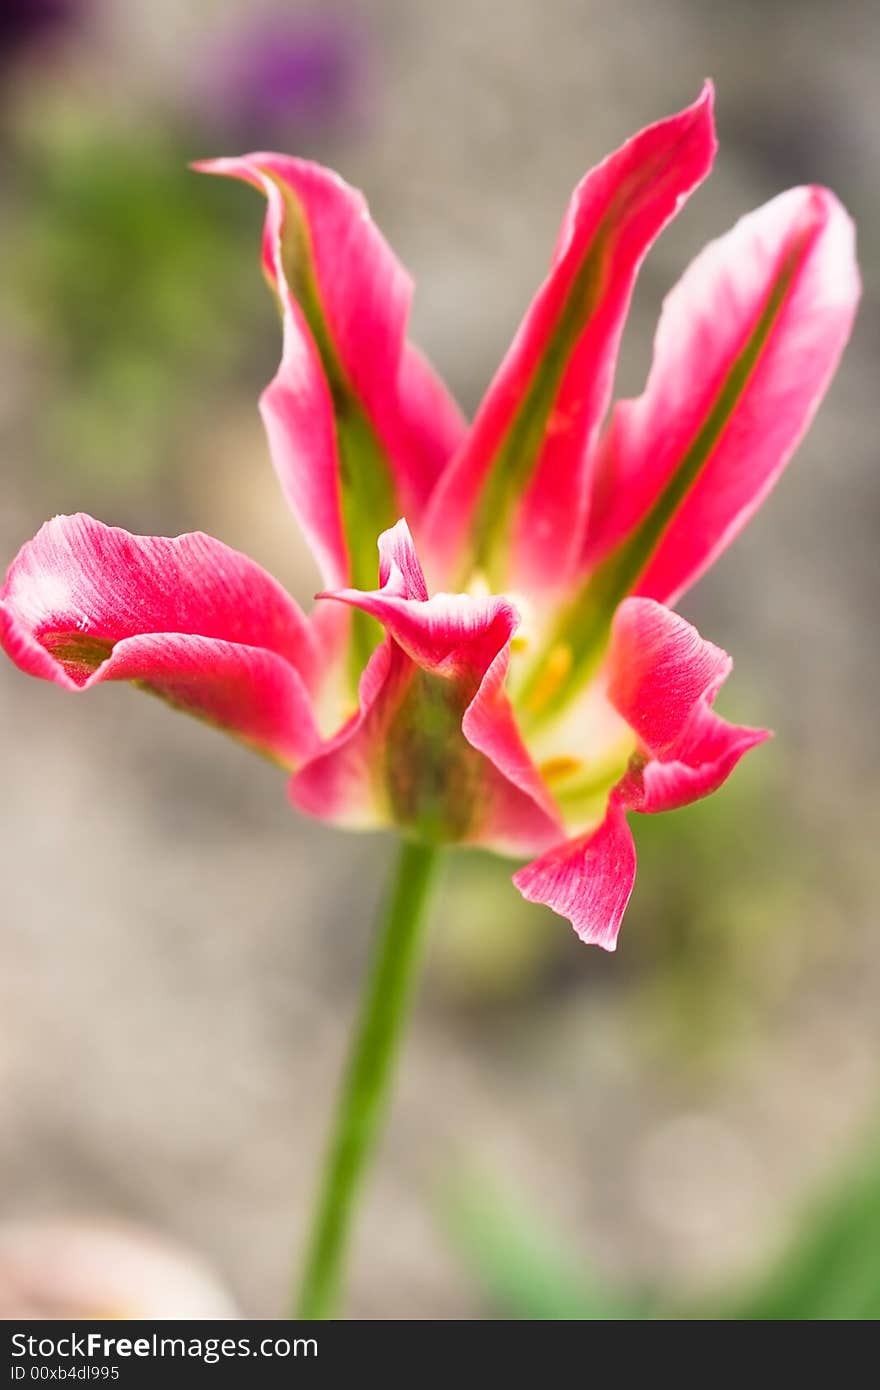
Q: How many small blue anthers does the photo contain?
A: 0